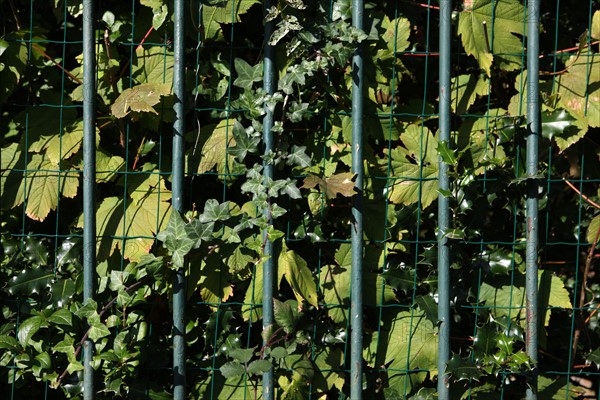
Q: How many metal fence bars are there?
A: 6